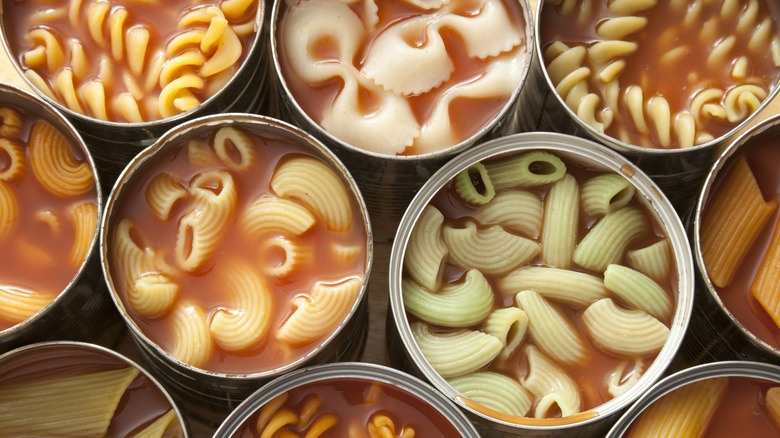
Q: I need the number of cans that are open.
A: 10